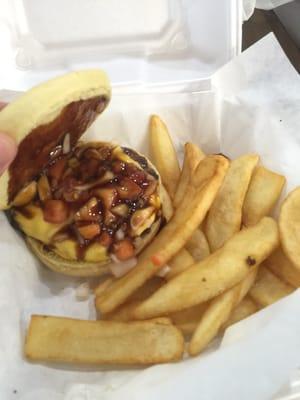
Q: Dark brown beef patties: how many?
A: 1